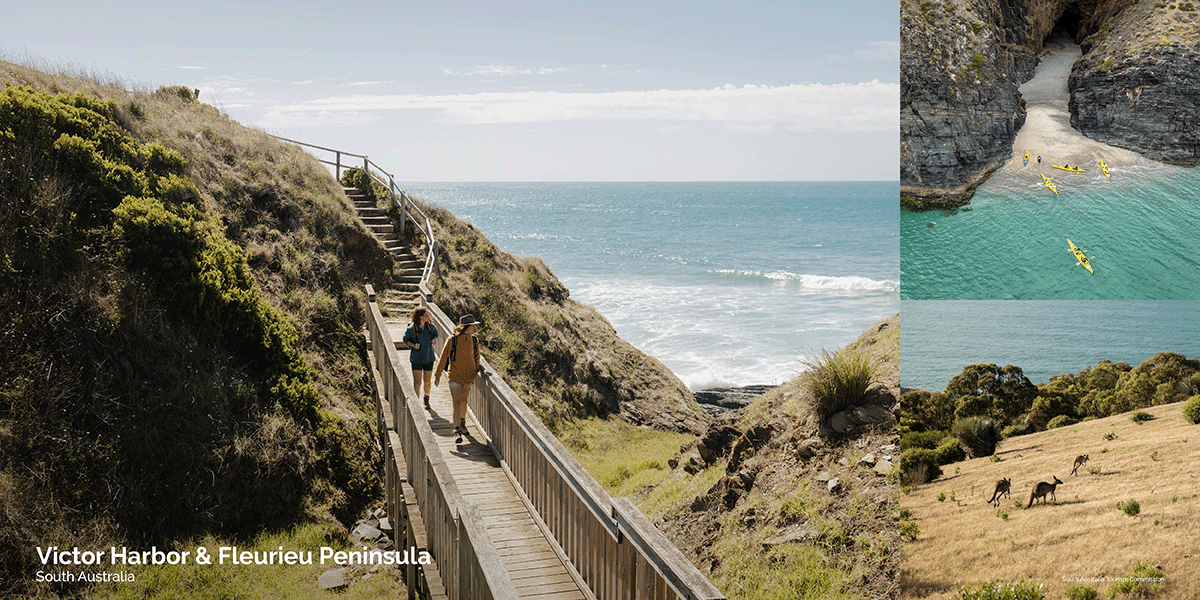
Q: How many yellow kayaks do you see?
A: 5